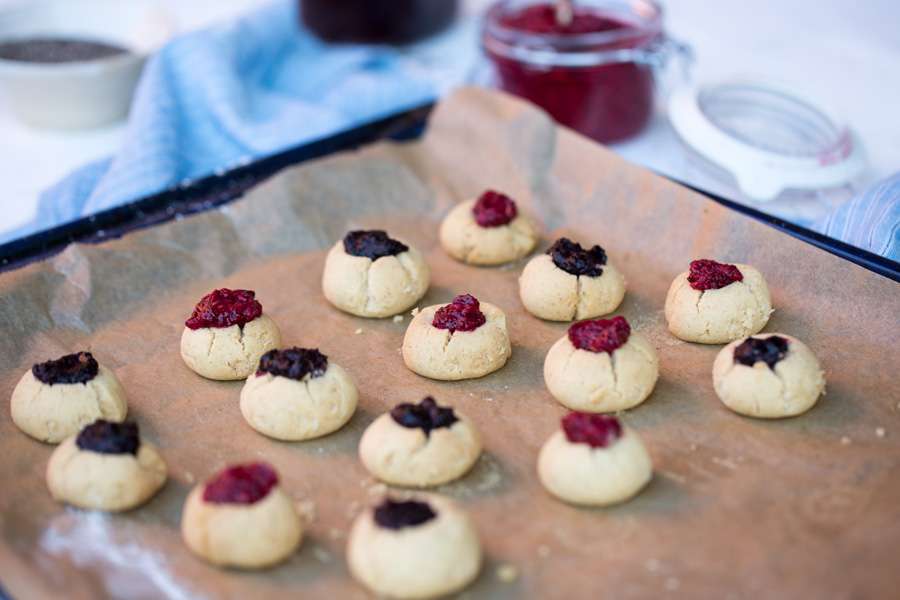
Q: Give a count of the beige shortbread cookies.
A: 15